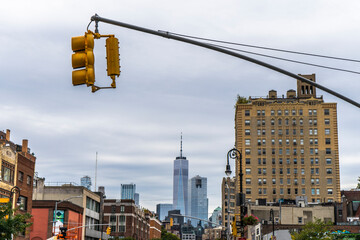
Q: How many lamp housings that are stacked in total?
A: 3